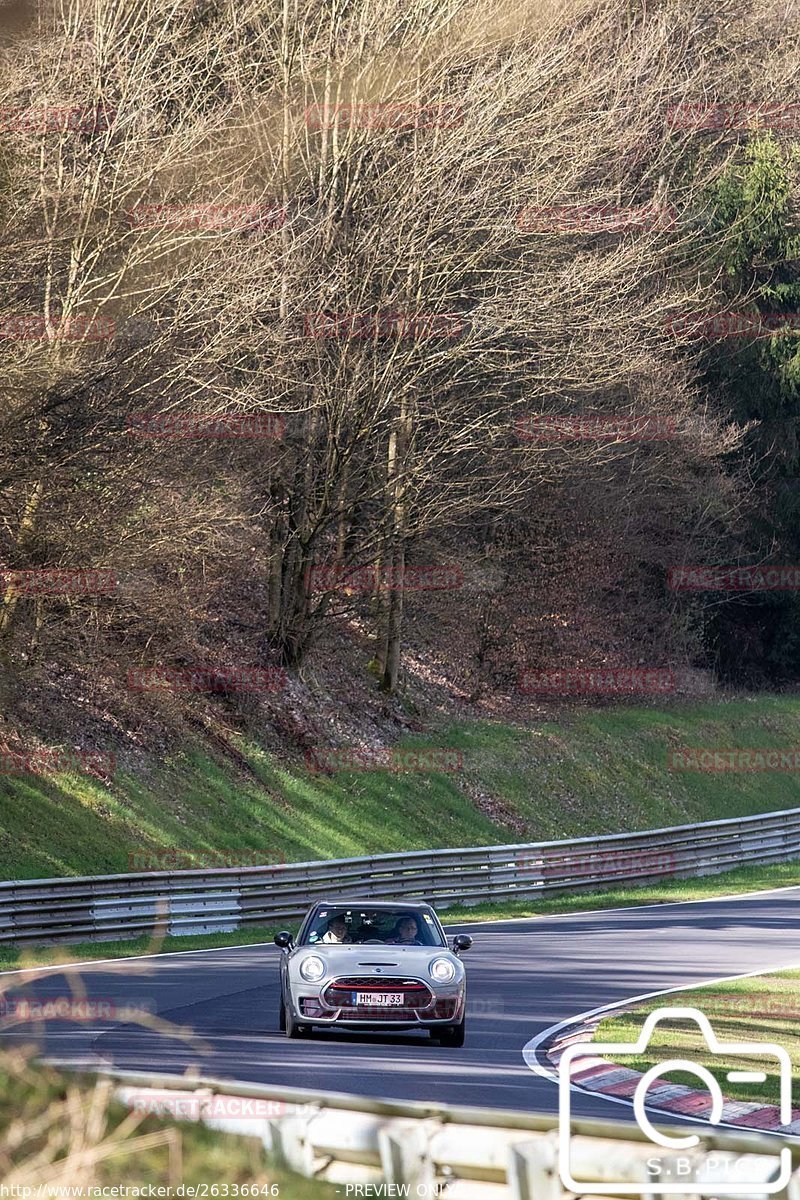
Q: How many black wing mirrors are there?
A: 2